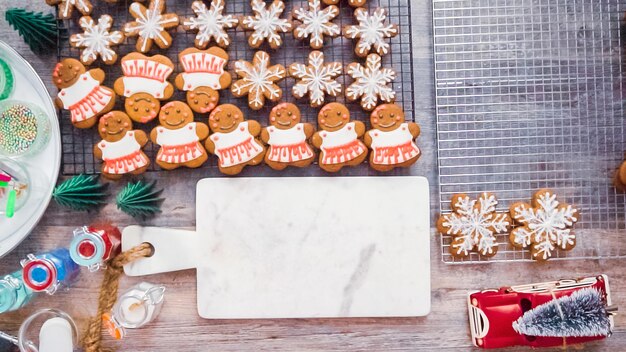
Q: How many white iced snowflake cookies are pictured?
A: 12